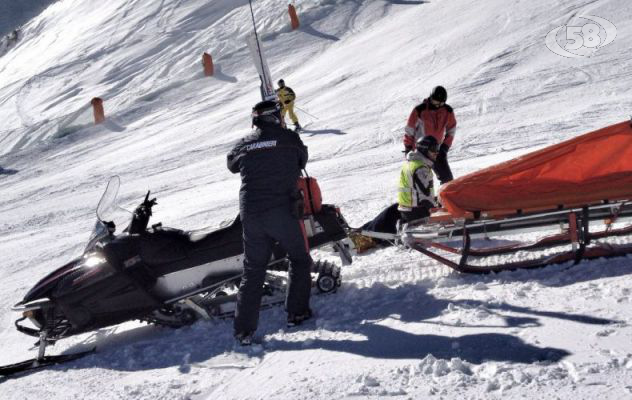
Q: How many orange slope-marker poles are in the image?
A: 3